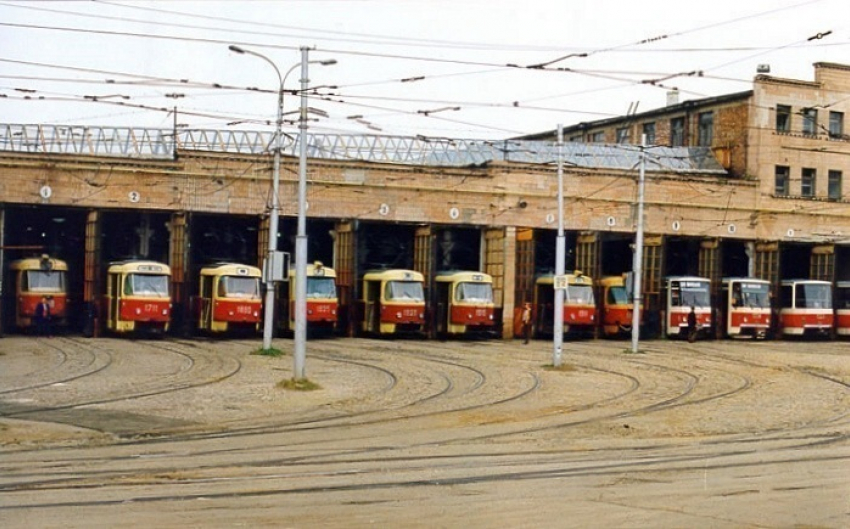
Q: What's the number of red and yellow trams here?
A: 8